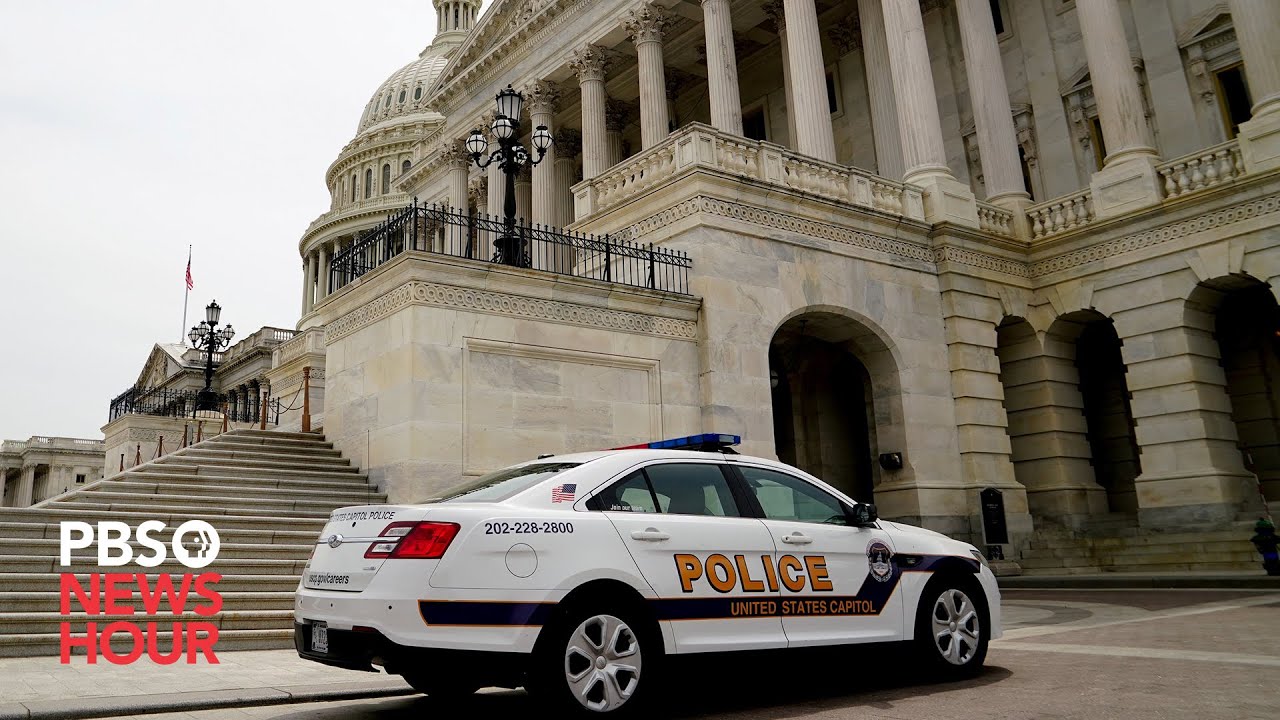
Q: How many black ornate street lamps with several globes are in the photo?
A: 2